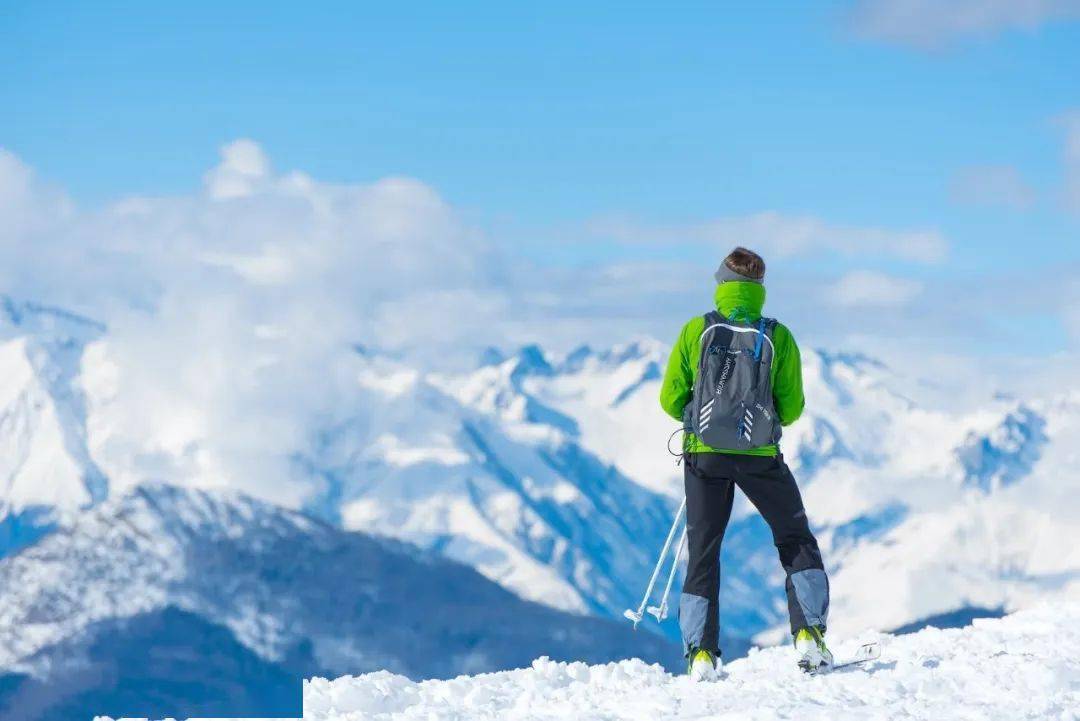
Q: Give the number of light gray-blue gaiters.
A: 2